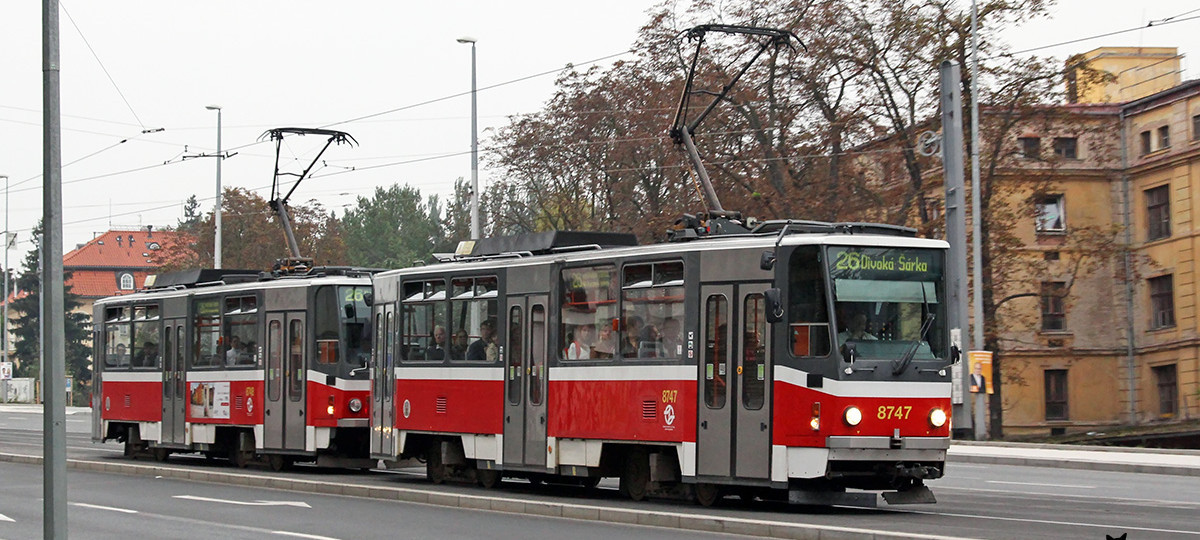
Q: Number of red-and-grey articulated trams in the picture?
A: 2